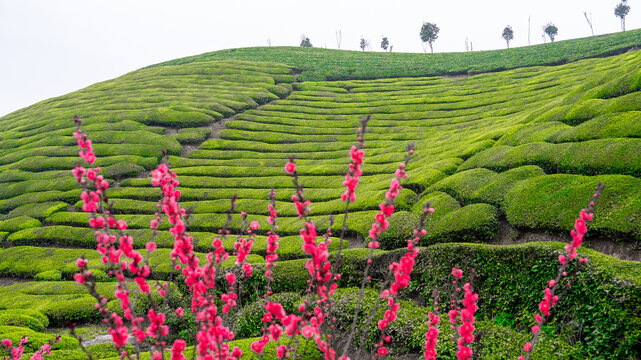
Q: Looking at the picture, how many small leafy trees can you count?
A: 7